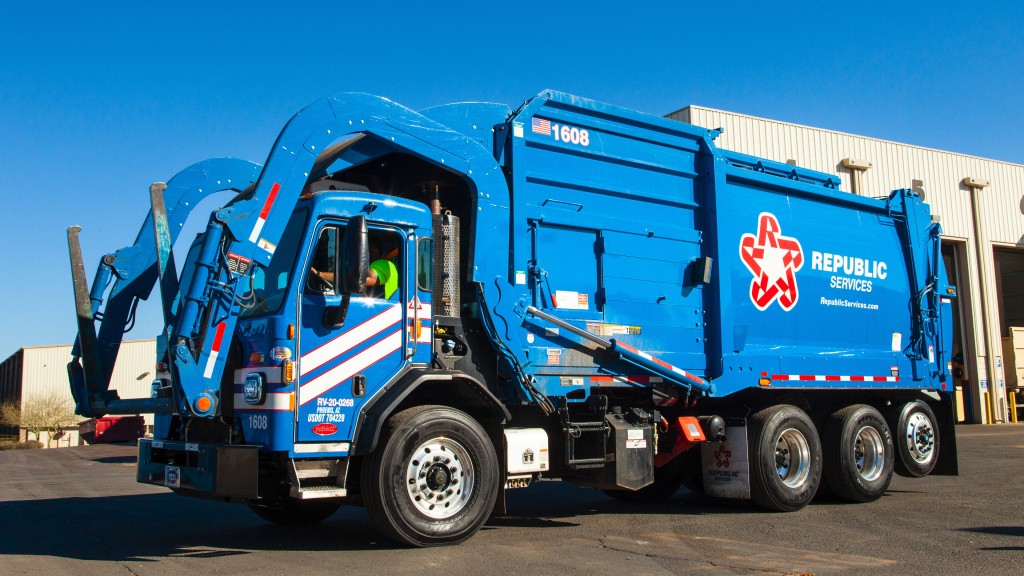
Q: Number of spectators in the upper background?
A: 0